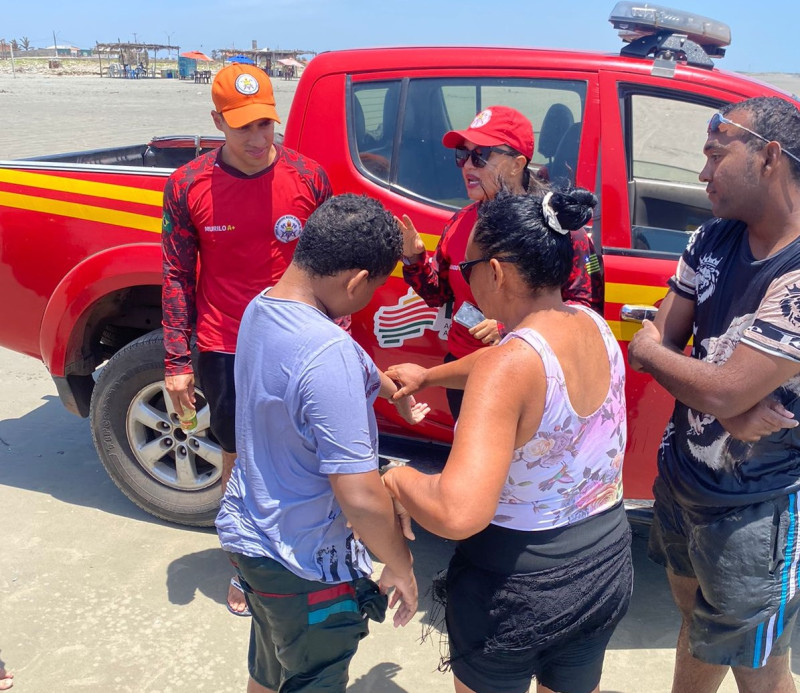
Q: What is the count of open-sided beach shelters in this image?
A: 2